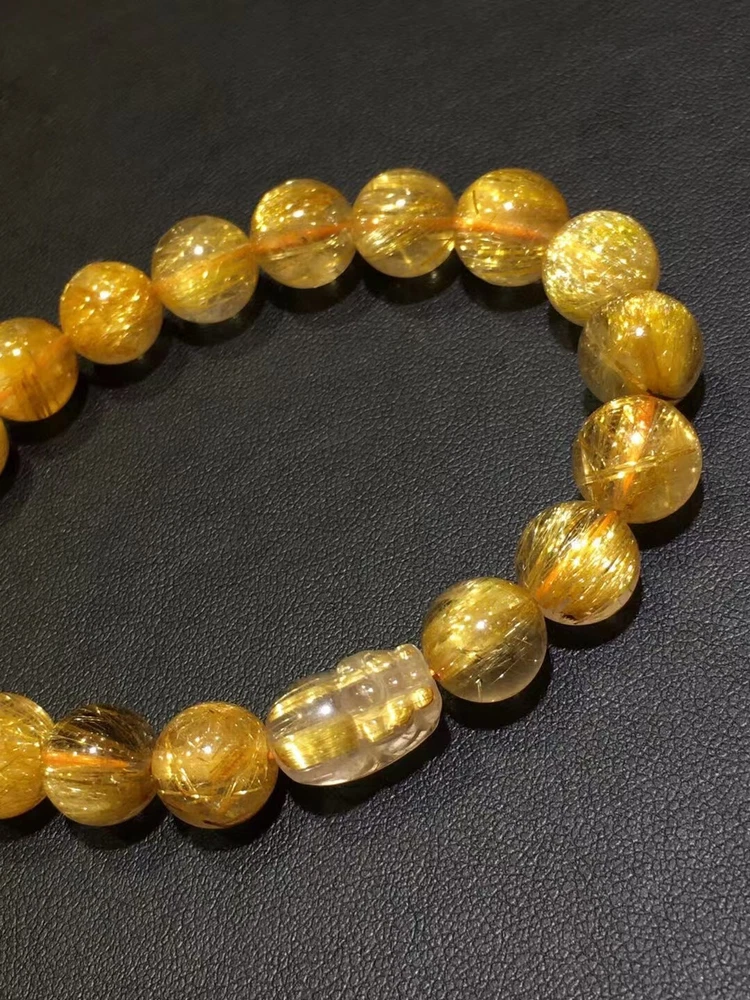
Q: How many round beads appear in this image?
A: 15